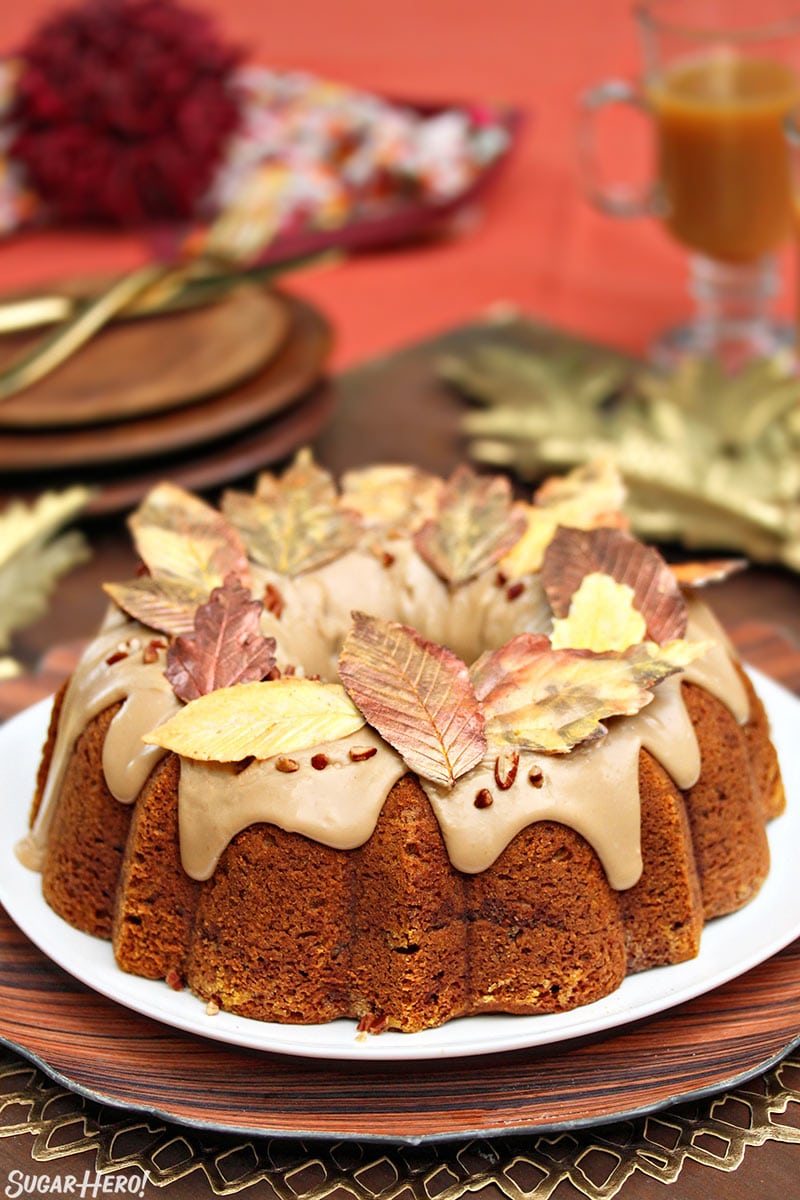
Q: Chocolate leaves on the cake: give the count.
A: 13